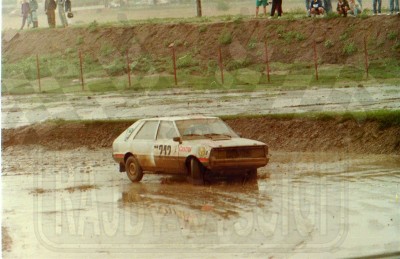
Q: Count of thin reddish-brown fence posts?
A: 8